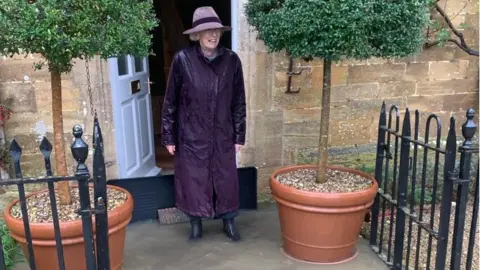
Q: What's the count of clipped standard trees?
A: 2